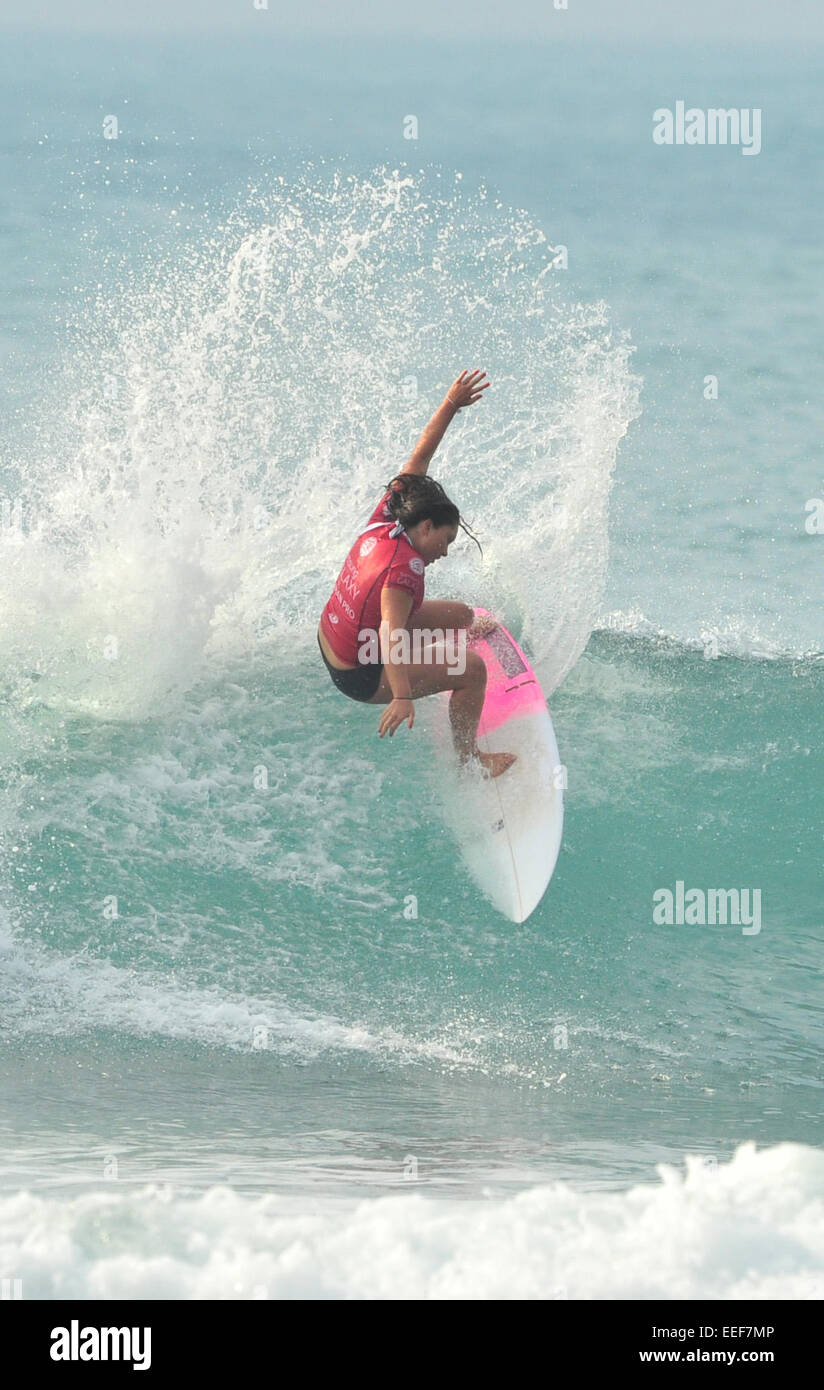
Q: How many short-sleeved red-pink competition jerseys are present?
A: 1